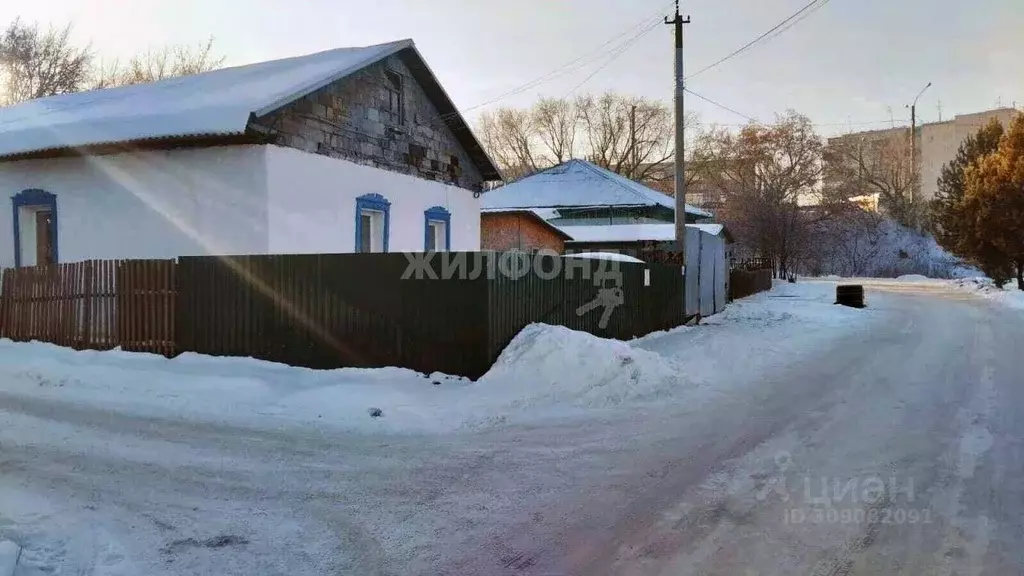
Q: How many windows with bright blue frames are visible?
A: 3